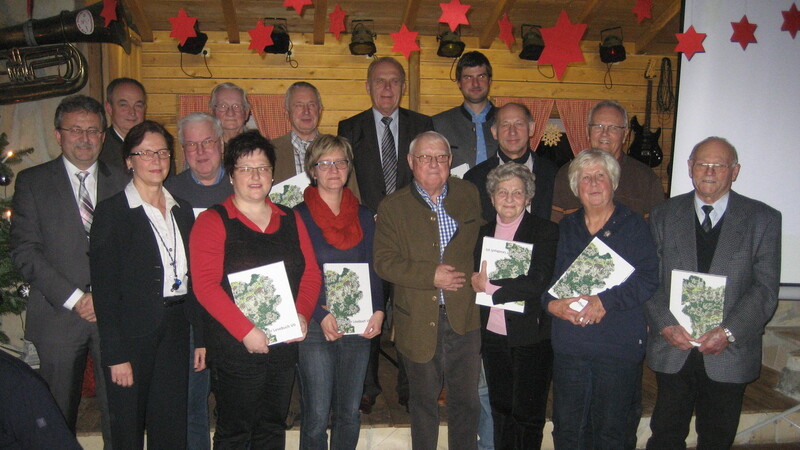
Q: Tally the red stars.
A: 13